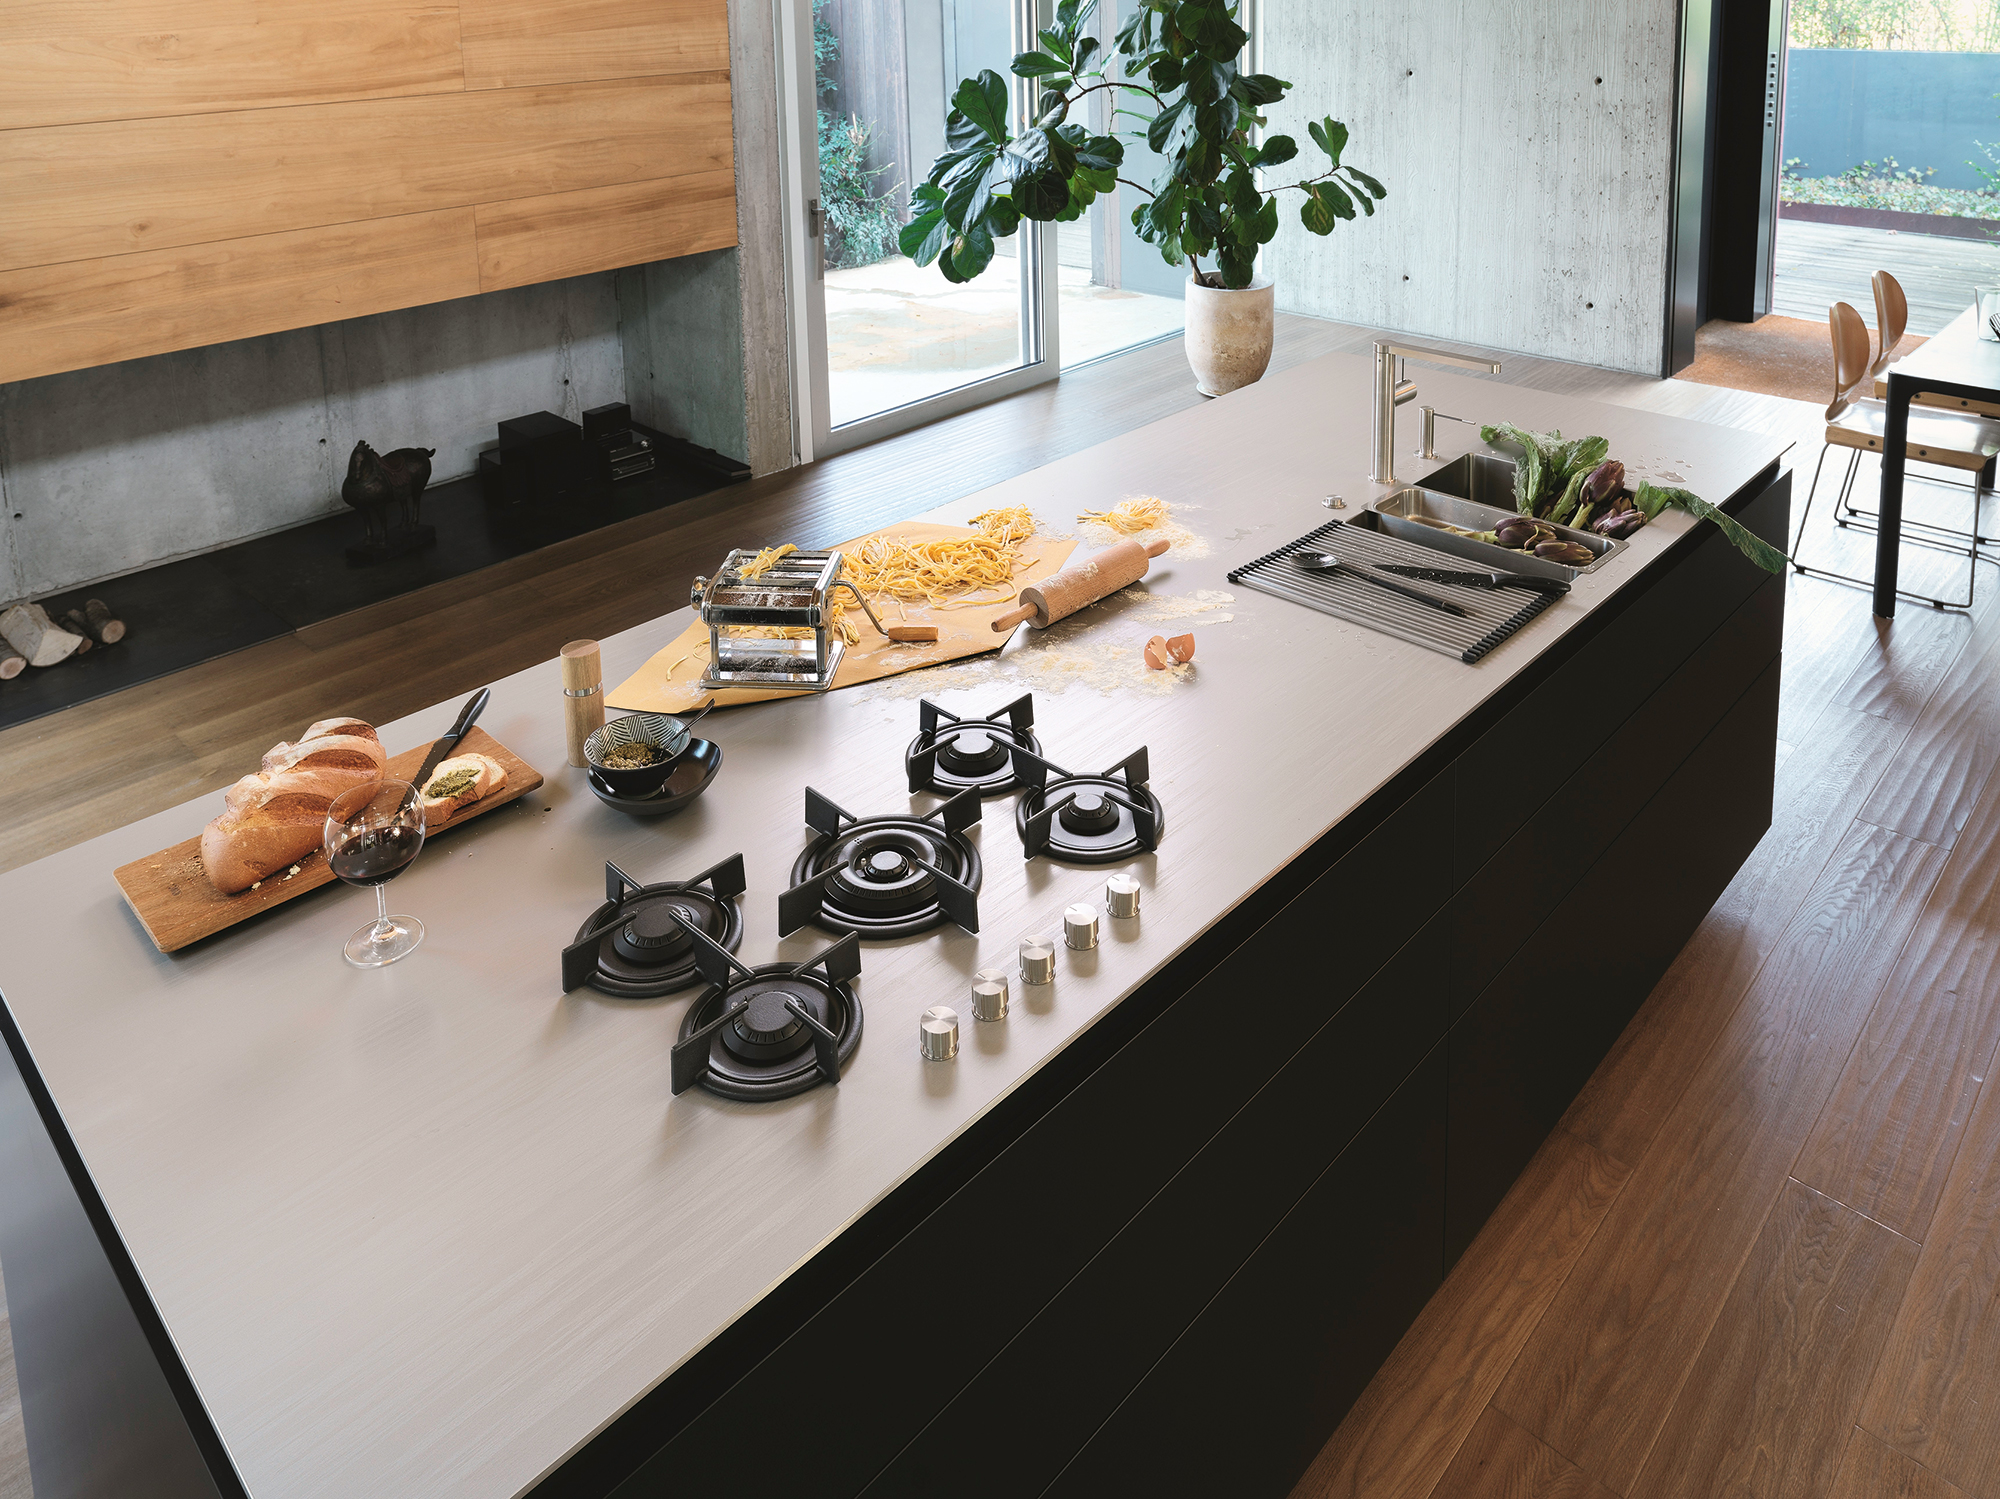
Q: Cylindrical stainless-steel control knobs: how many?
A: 5